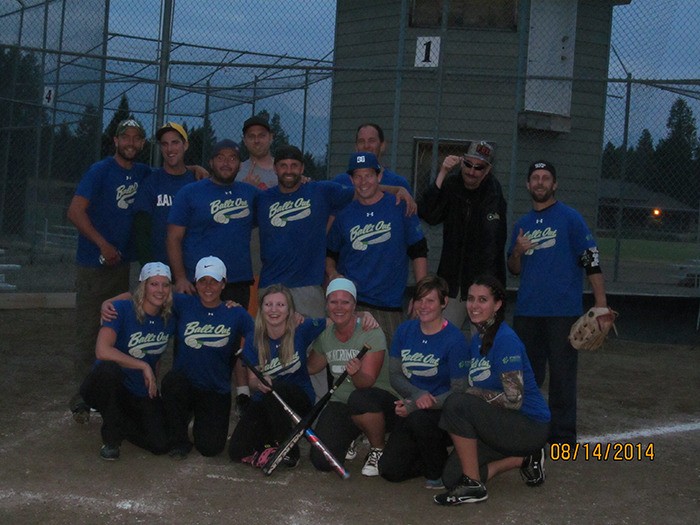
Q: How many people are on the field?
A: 15